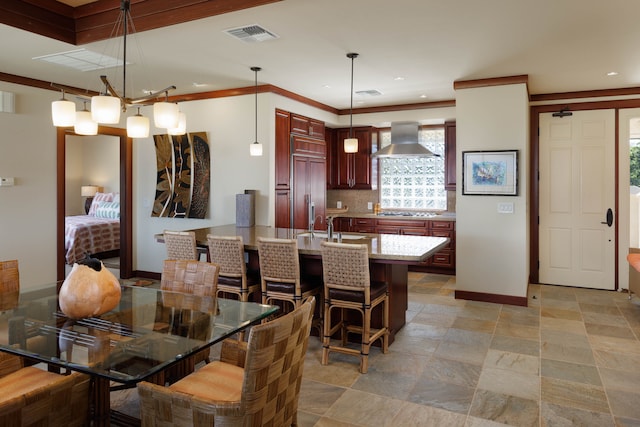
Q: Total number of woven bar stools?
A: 4